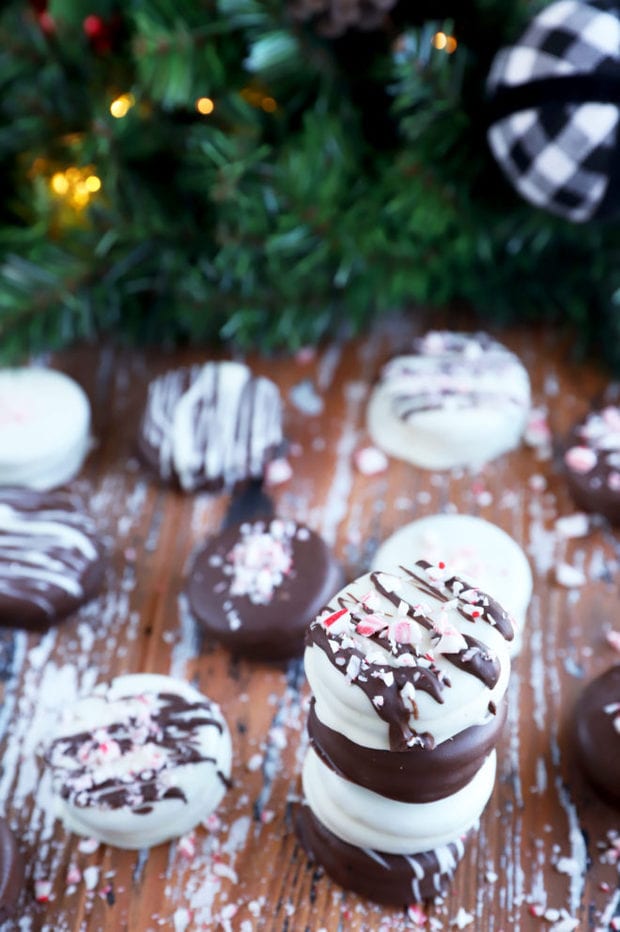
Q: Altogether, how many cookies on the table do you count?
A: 14